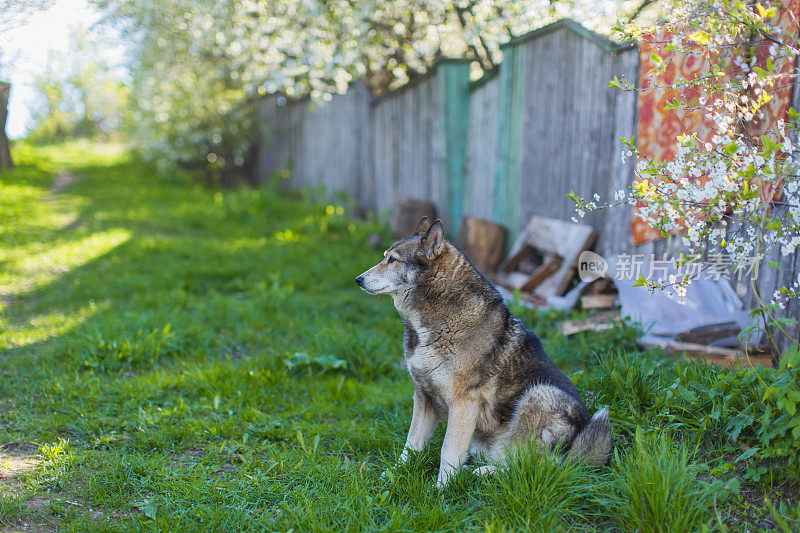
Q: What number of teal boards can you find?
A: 2